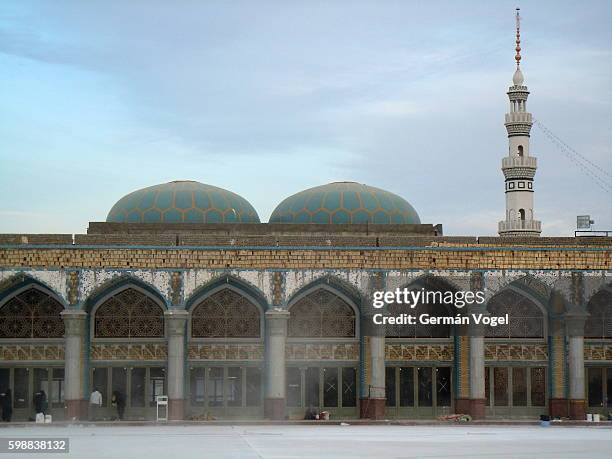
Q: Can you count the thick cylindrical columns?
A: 6